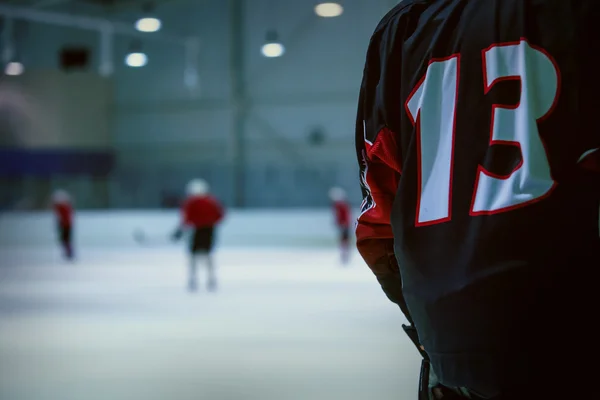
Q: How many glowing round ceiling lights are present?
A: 5